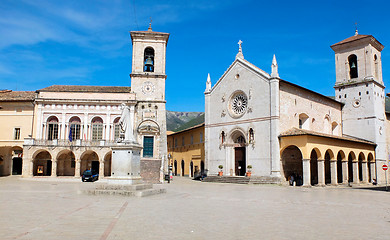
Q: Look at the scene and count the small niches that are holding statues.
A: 2